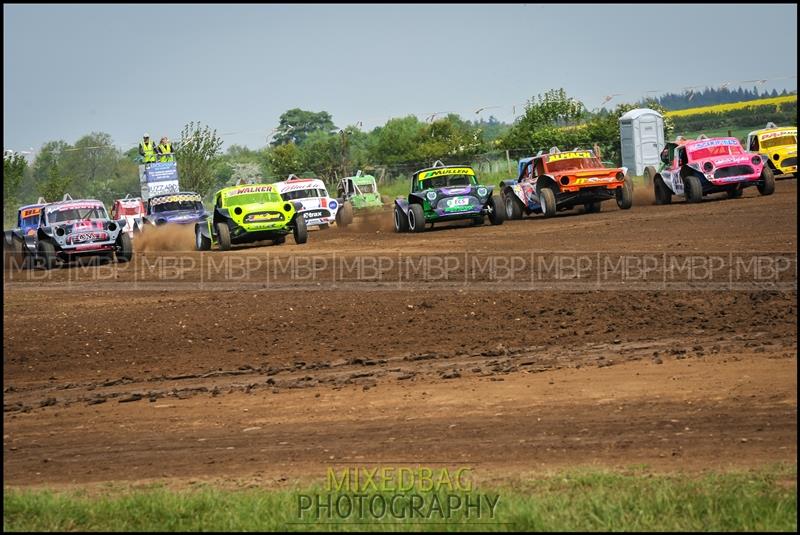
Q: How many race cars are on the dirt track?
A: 11